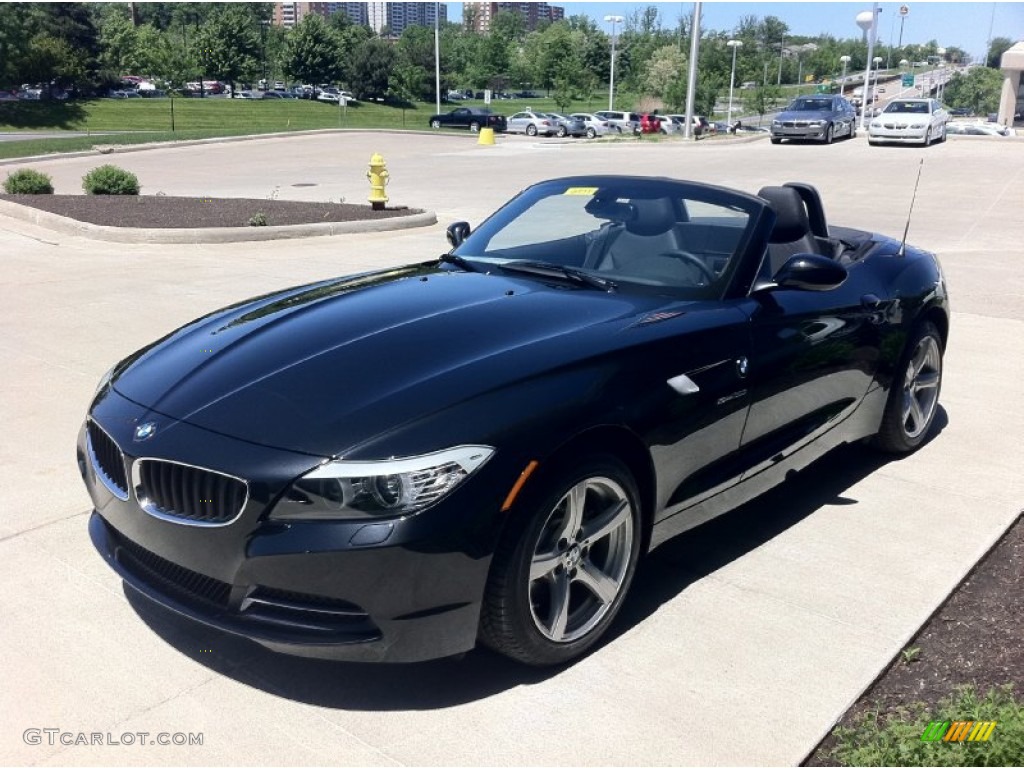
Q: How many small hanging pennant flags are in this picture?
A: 0